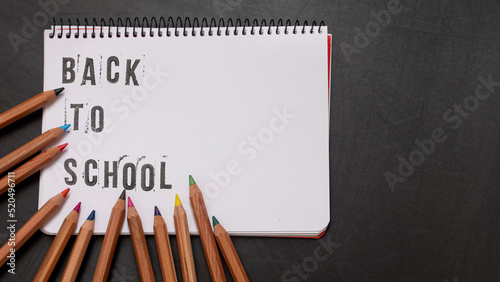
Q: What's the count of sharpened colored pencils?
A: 12